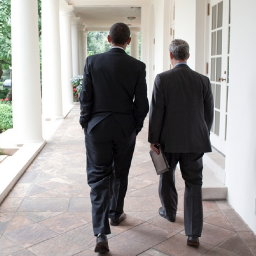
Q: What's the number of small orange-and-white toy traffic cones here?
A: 0